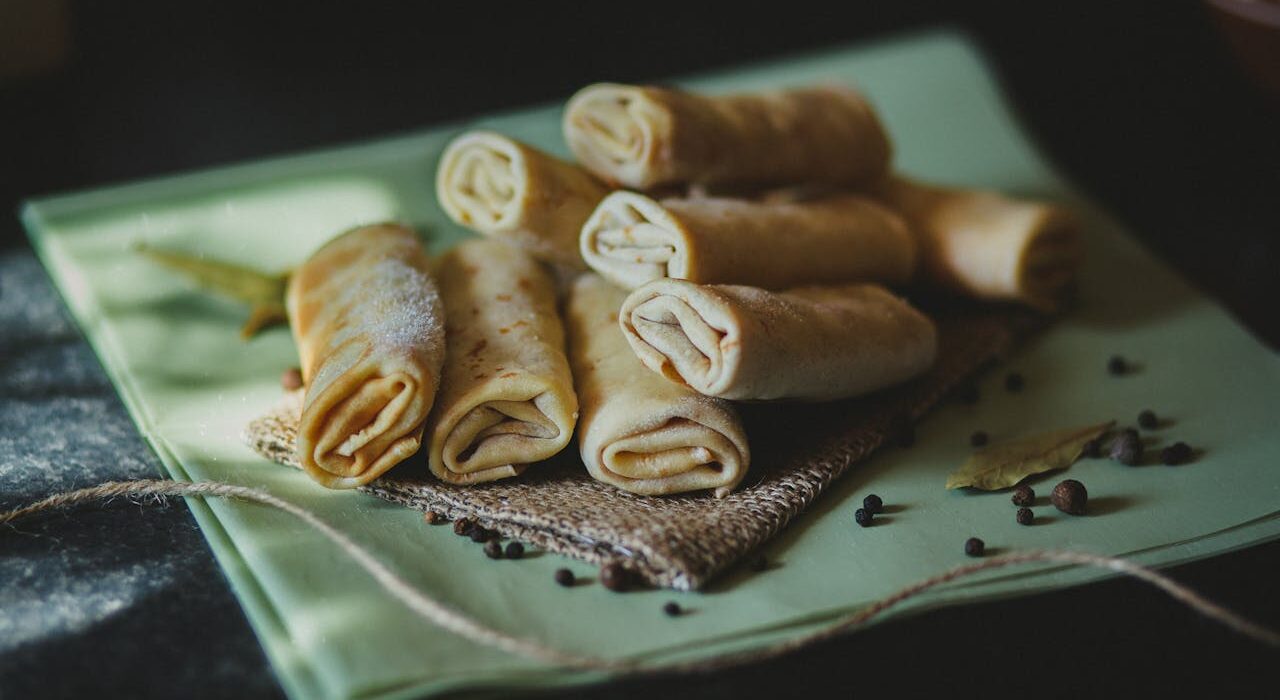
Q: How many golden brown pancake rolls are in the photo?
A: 8